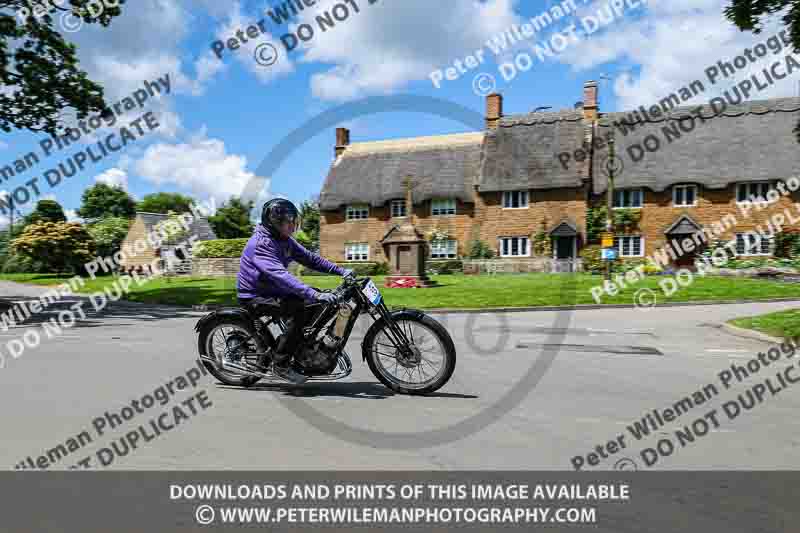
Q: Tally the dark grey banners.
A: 1